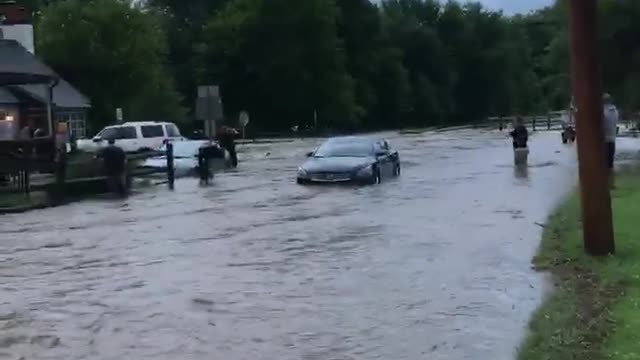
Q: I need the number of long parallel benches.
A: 0